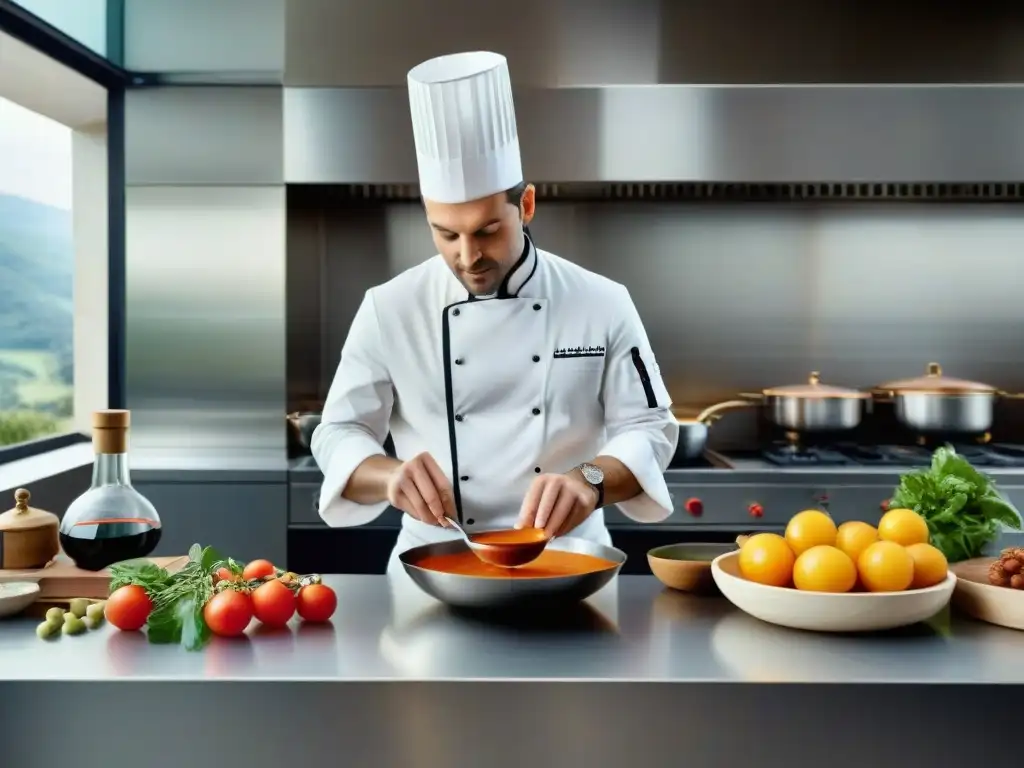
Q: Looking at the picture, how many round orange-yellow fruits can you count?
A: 7